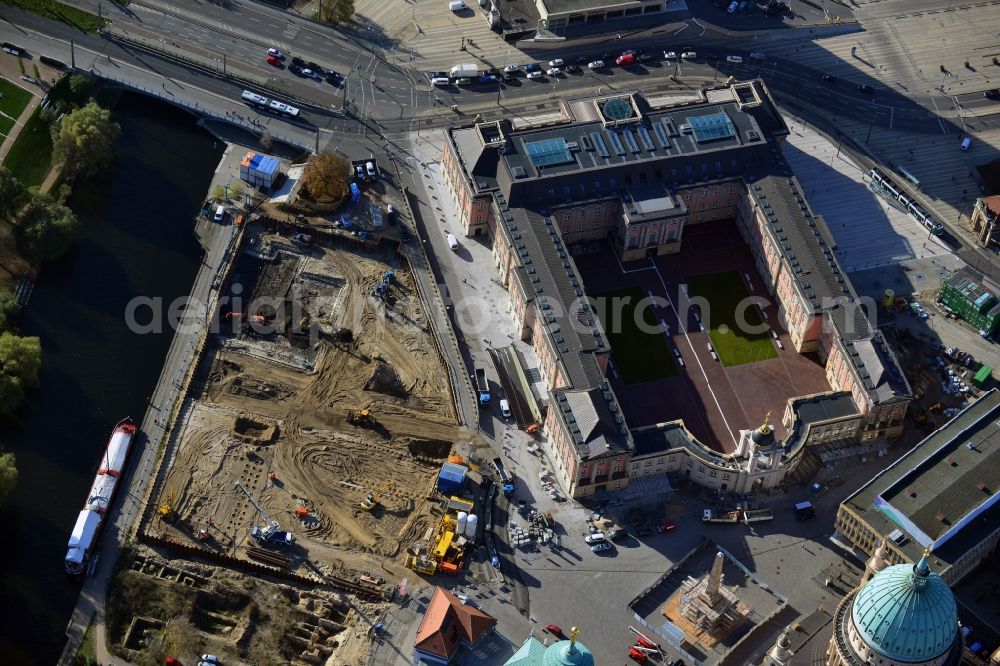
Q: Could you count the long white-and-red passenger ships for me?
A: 1